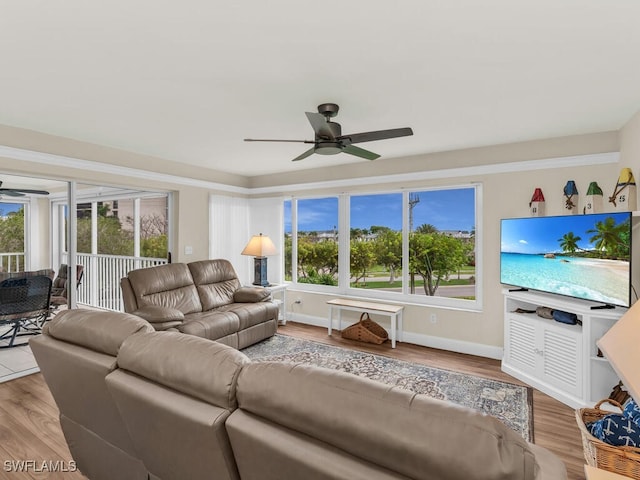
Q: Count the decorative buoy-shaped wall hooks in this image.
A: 4